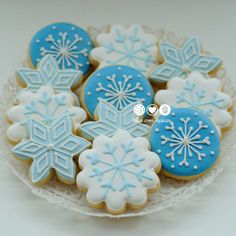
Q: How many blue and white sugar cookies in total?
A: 11